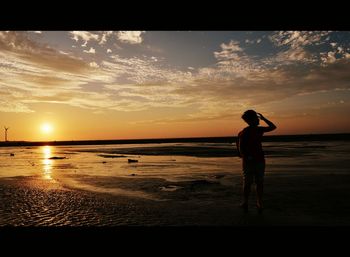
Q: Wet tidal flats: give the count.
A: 1